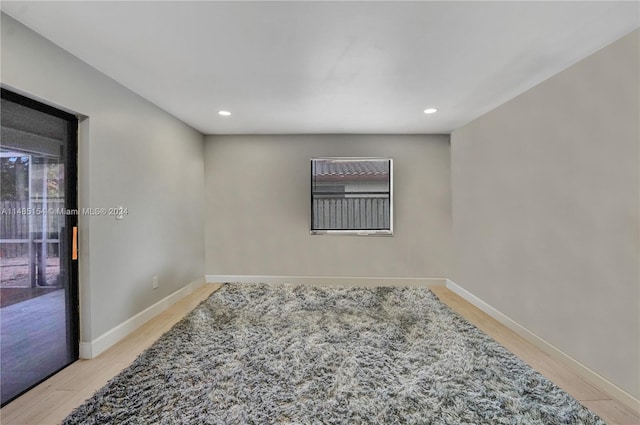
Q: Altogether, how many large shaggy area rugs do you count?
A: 1